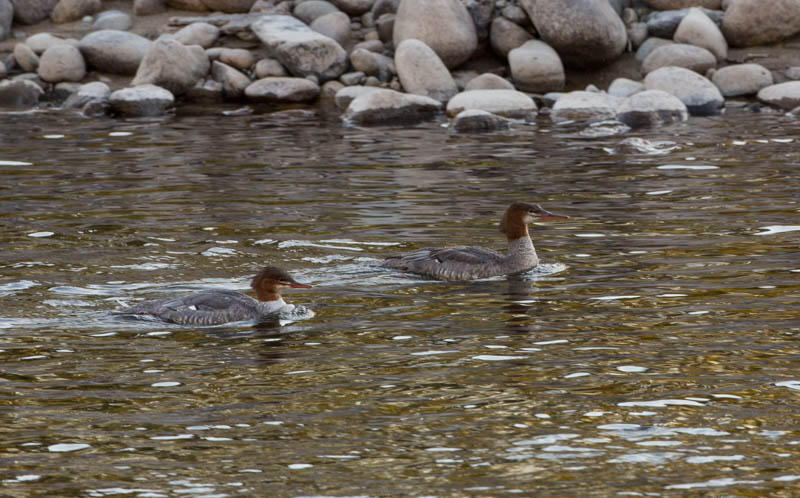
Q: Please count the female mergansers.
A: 2